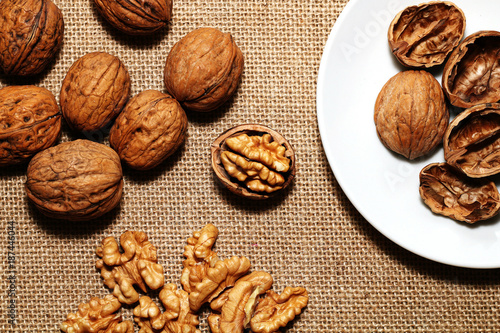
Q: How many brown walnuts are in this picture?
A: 8